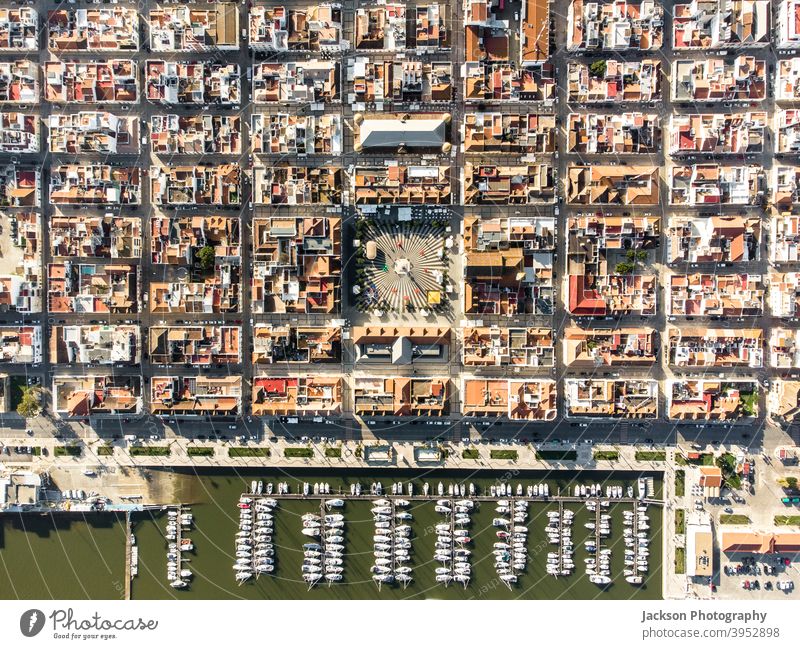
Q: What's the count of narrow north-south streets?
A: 8